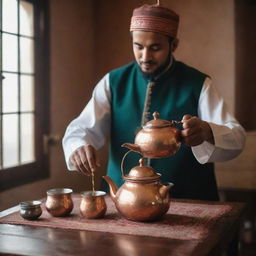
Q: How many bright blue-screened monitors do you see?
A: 0